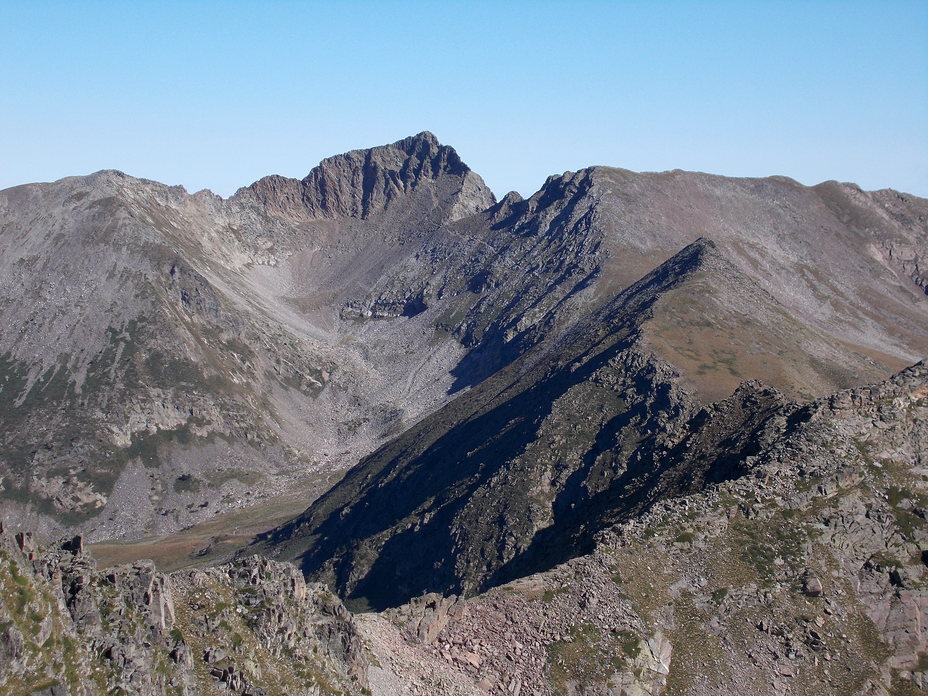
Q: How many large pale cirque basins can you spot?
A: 1